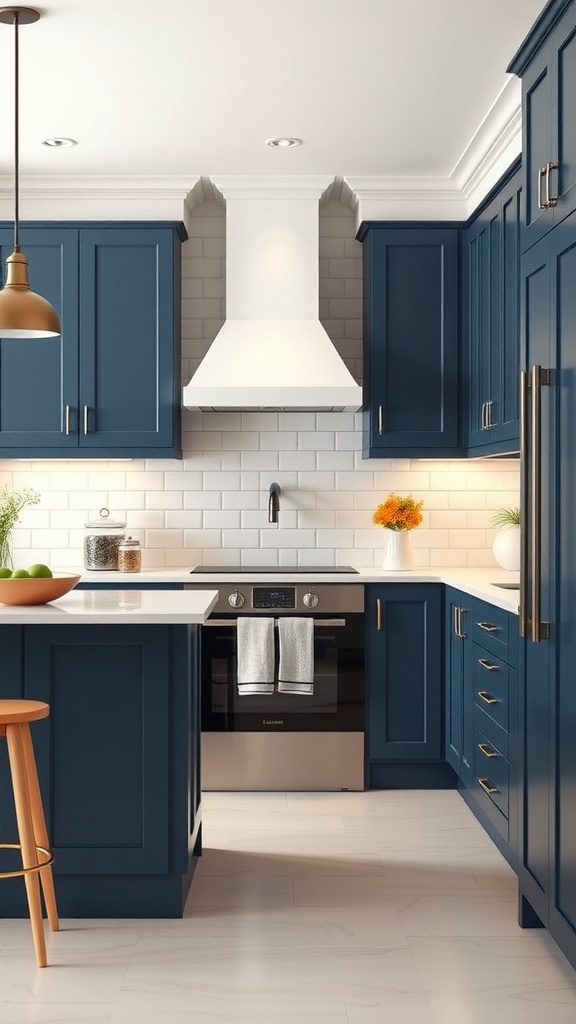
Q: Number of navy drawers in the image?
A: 5